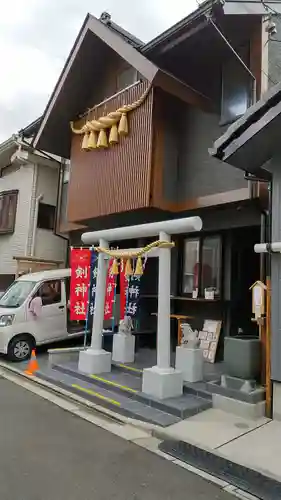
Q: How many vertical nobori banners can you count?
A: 5